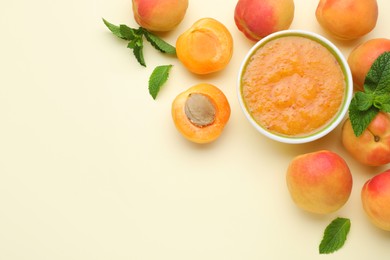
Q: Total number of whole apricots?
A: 7